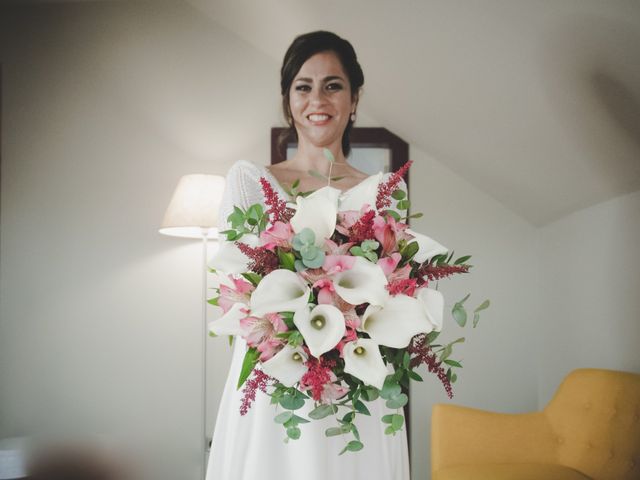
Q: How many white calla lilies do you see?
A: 12